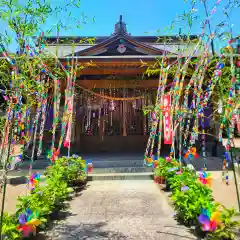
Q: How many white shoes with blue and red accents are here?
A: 0